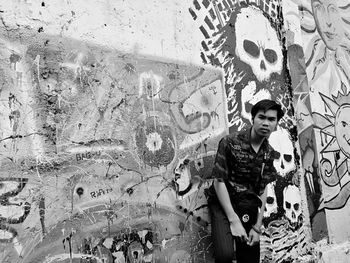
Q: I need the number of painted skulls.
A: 5